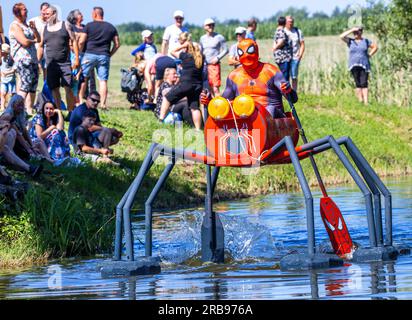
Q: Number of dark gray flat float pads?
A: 3